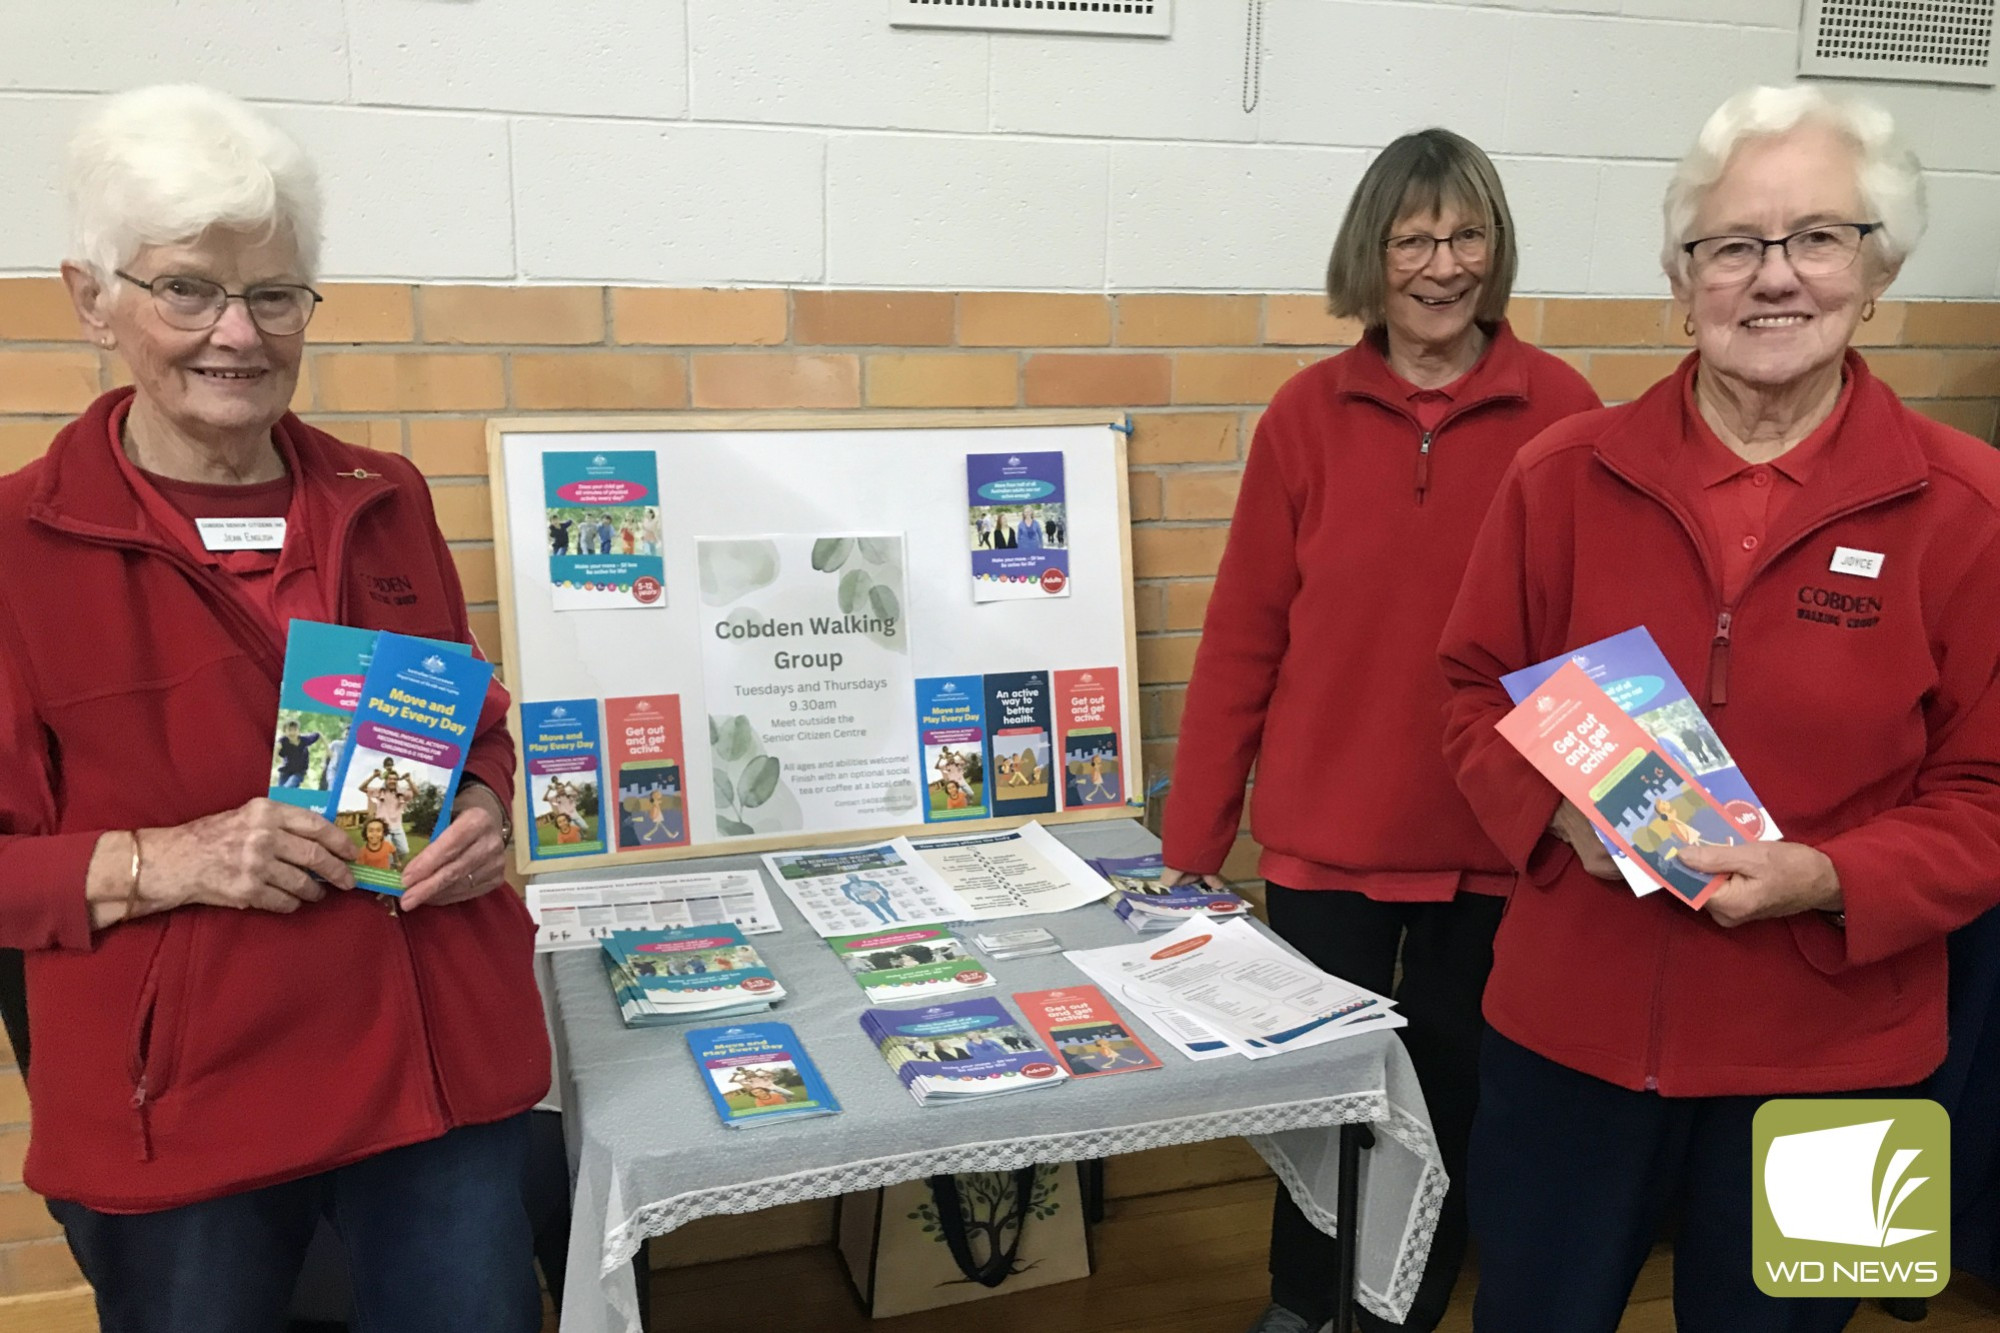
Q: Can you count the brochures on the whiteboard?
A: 7